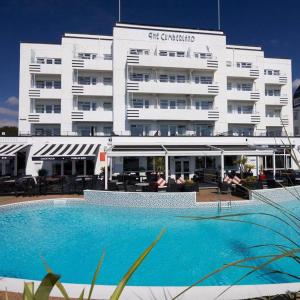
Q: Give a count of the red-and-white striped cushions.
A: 4